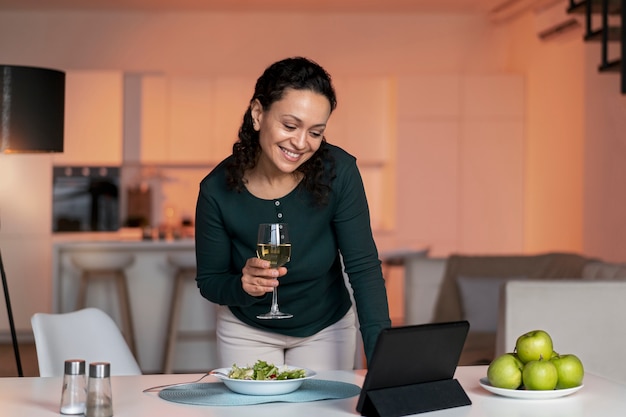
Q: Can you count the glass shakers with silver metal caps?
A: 2